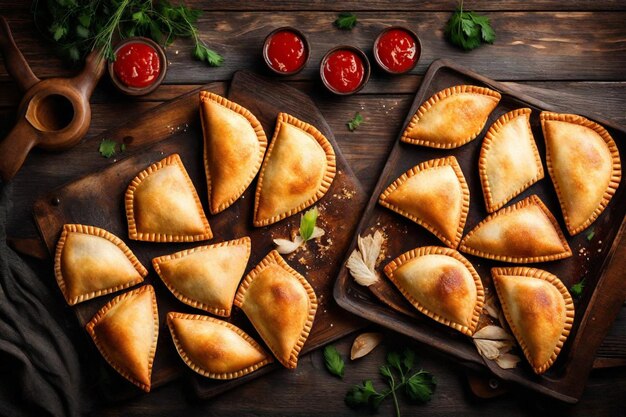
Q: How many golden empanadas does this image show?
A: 15